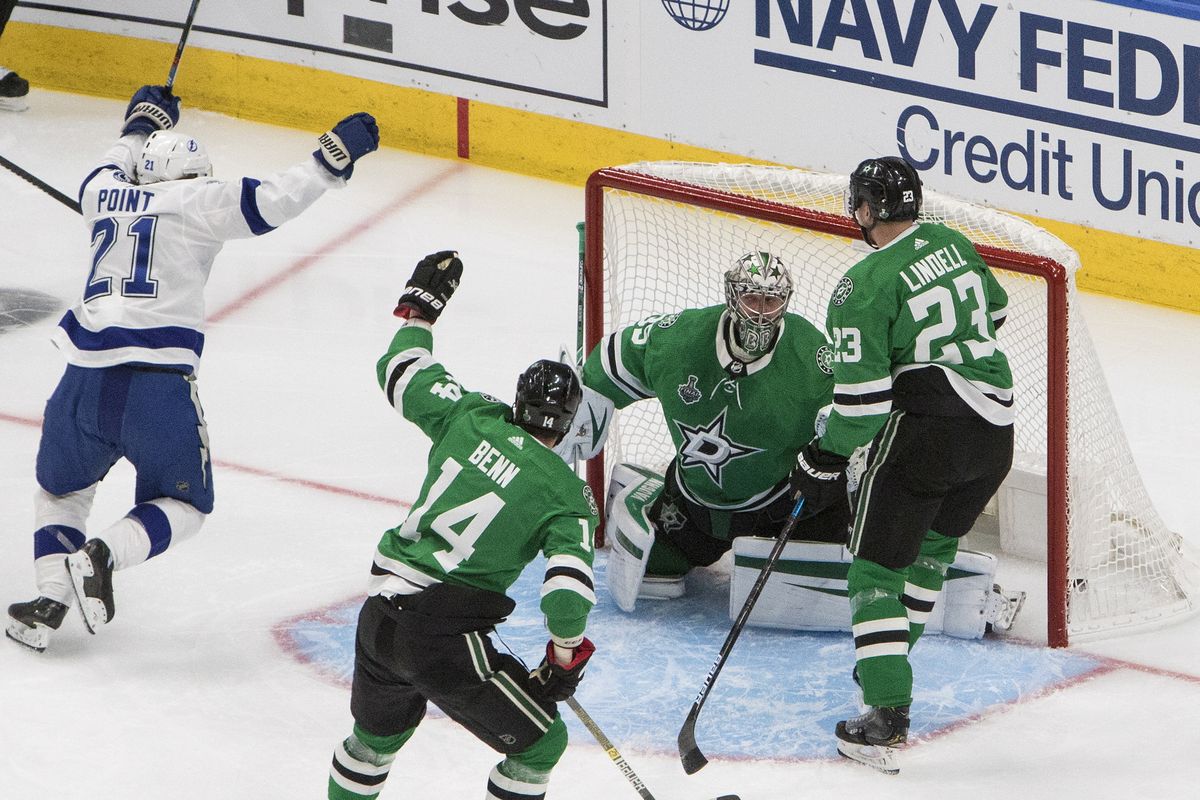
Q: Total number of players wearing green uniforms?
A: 3